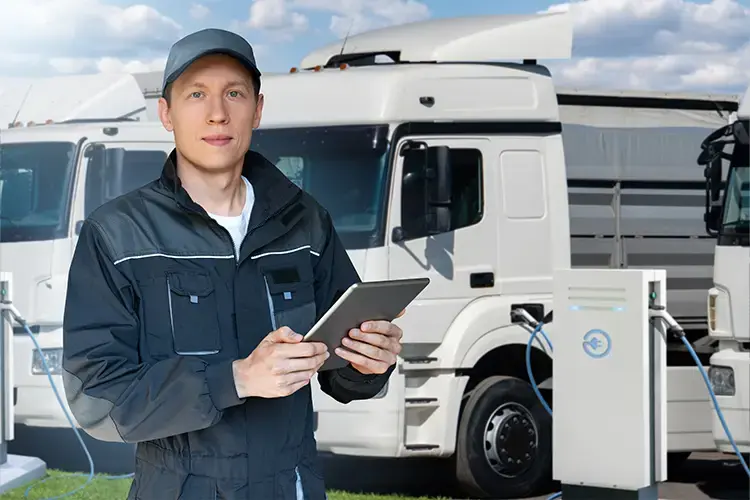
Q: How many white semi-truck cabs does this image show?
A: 3